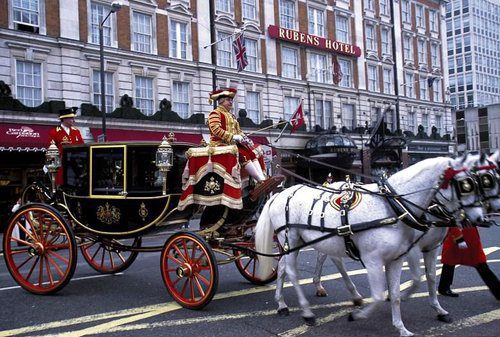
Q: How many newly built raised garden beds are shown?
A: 0